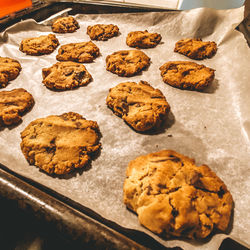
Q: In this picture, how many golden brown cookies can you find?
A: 14